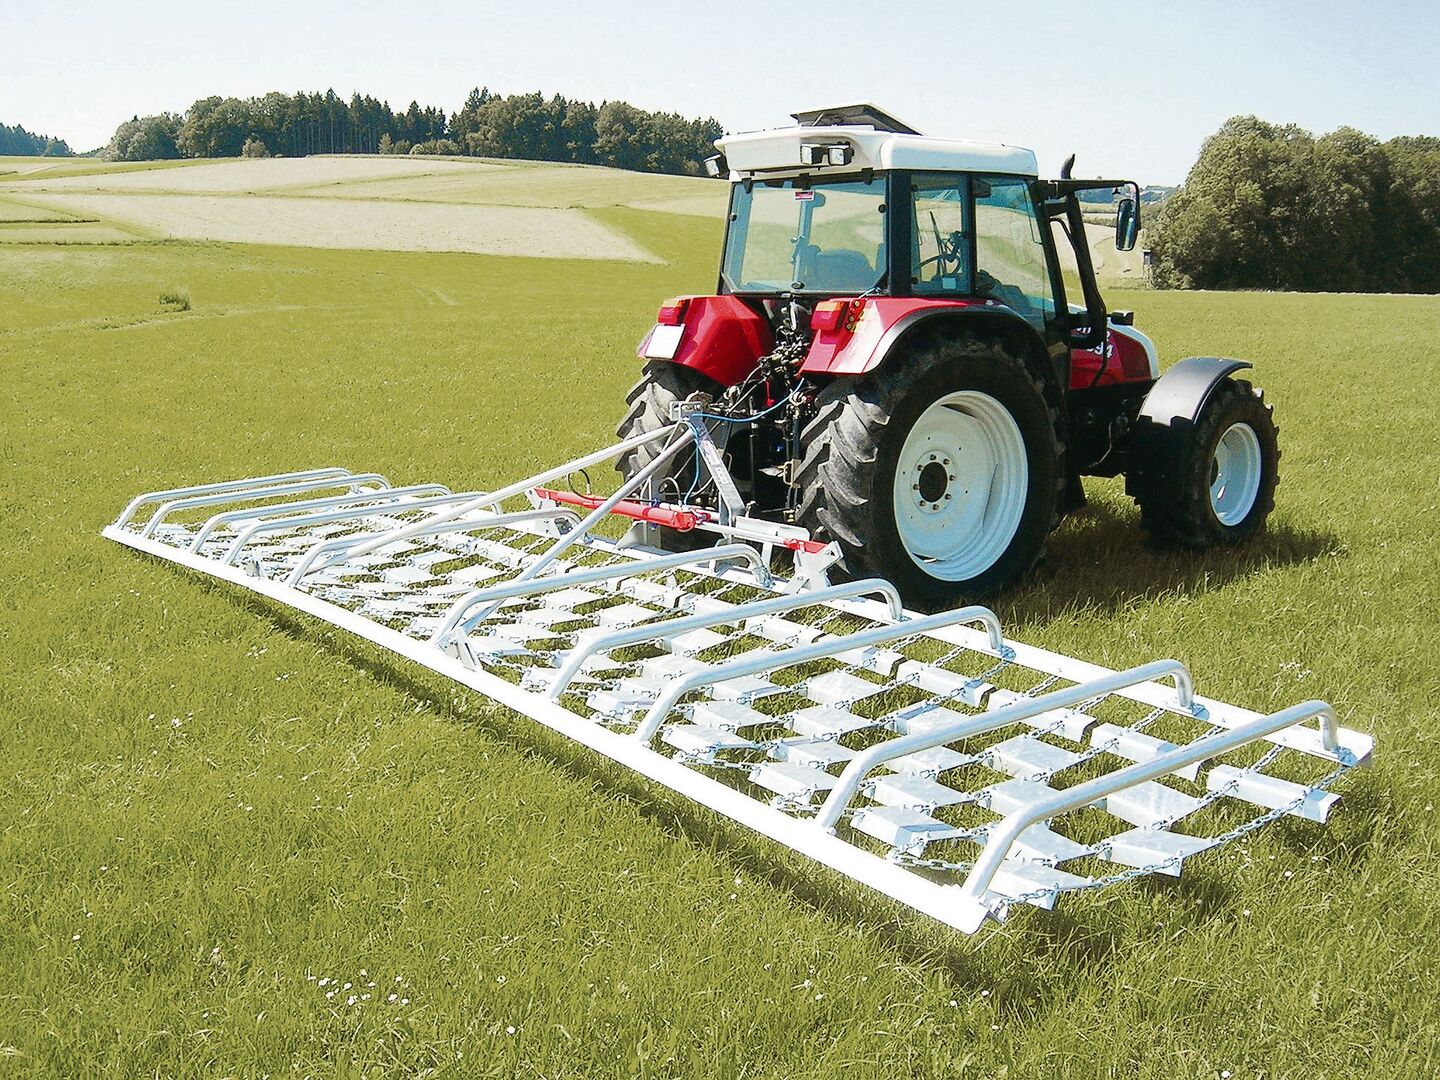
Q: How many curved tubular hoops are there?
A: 10